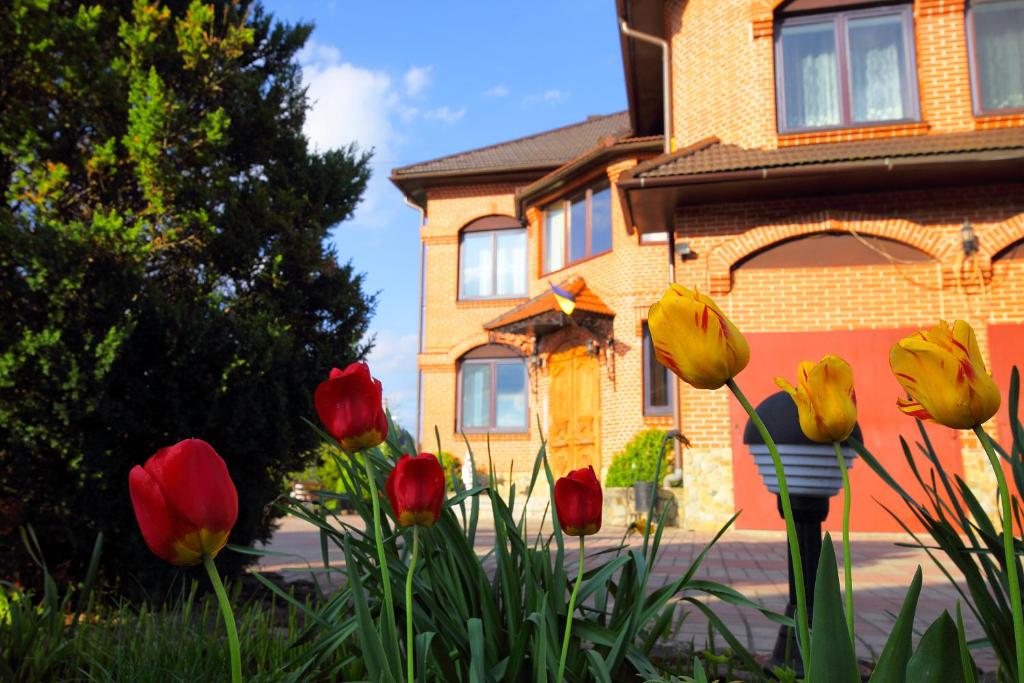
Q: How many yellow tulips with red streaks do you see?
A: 3